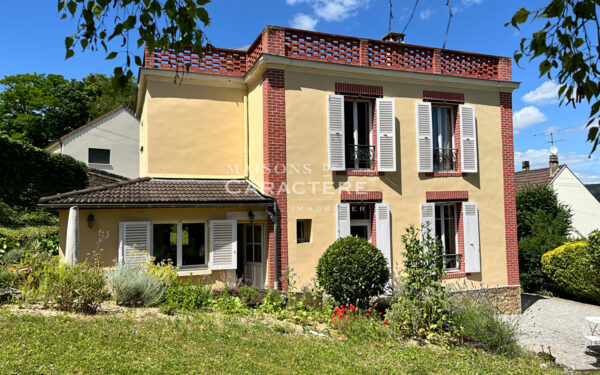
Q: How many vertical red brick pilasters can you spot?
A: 2